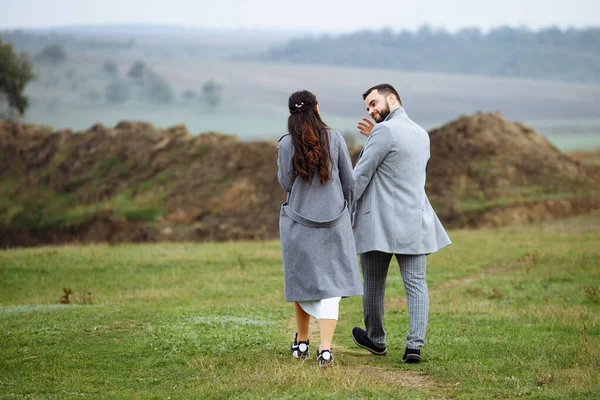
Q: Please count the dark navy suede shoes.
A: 2